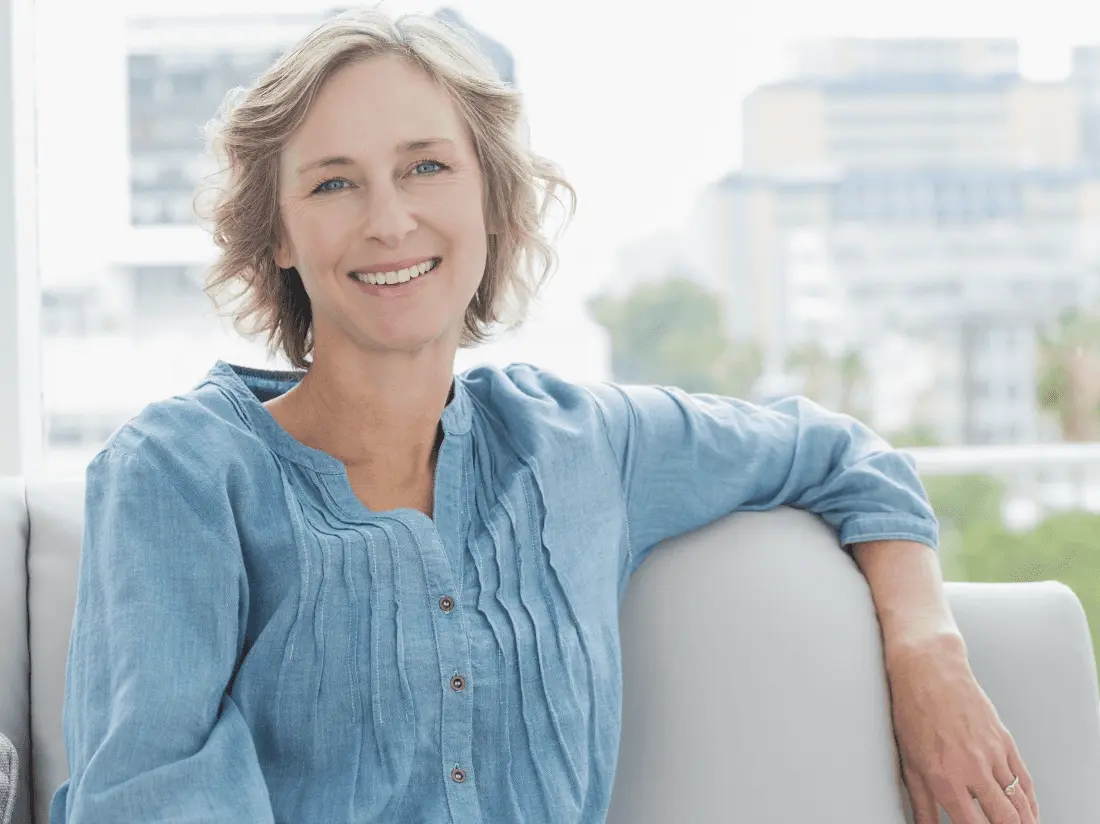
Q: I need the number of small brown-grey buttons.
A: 3